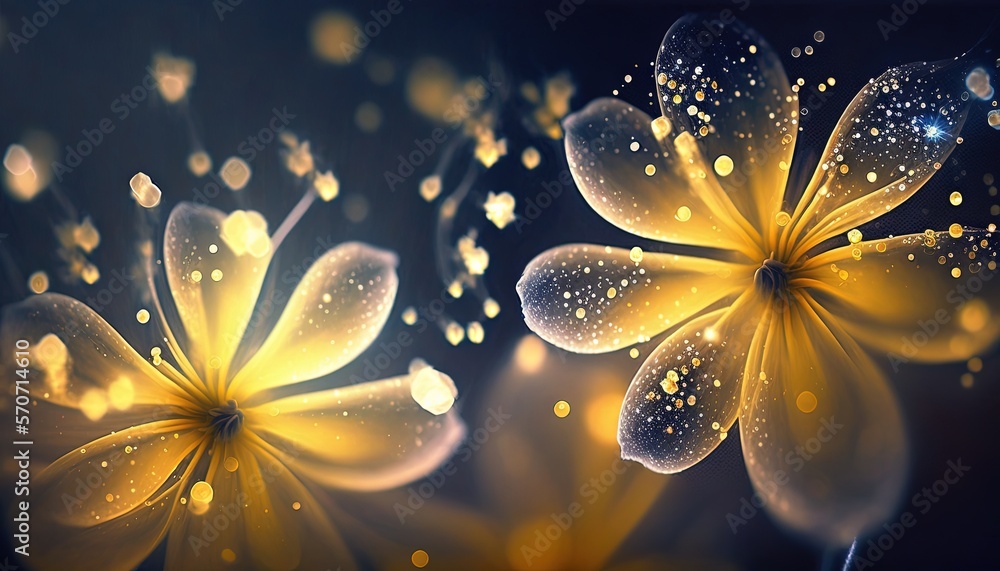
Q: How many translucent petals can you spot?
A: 14